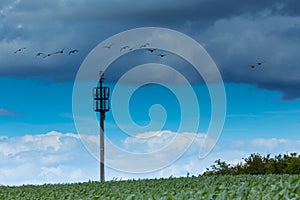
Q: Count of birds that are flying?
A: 13